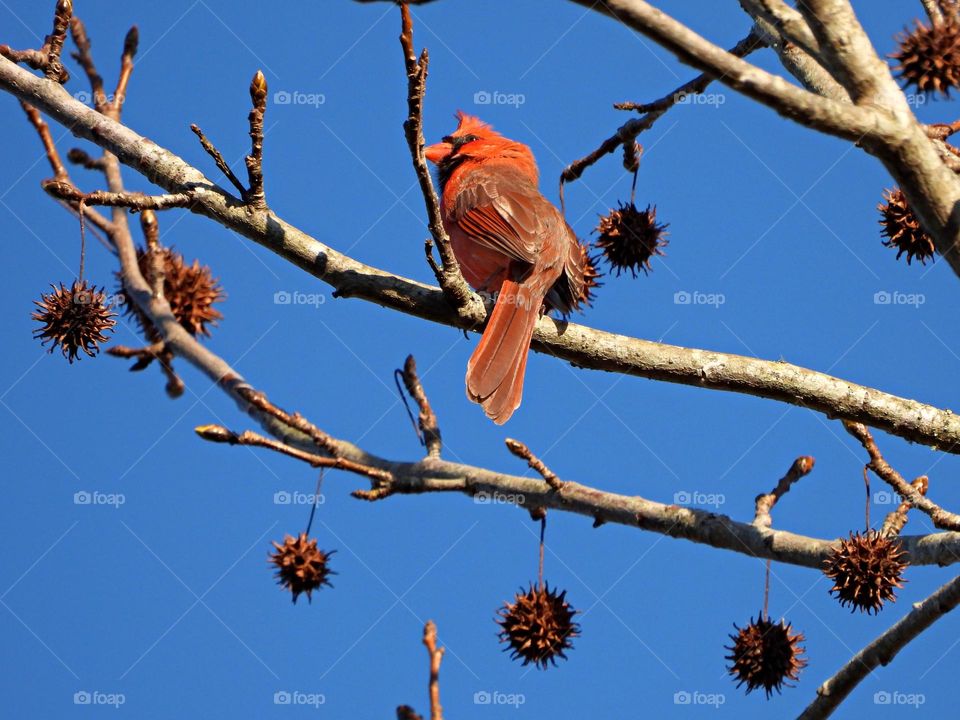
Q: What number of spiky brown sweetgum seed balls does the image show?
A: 10